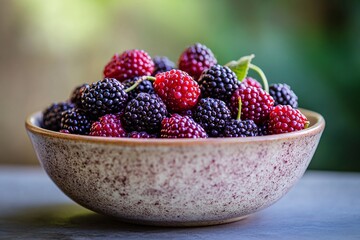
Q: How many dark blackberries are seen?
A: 11